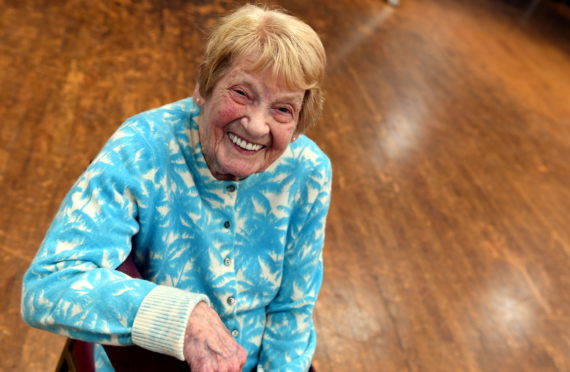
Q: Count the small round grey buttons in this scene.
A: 5